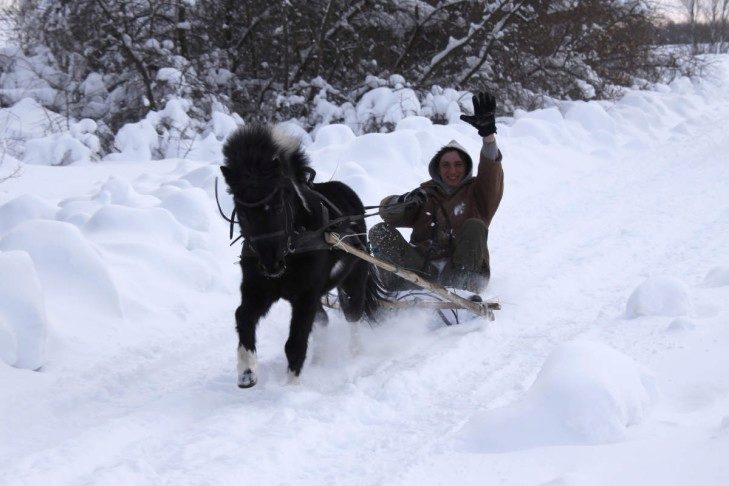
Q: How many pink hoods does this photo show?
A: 0